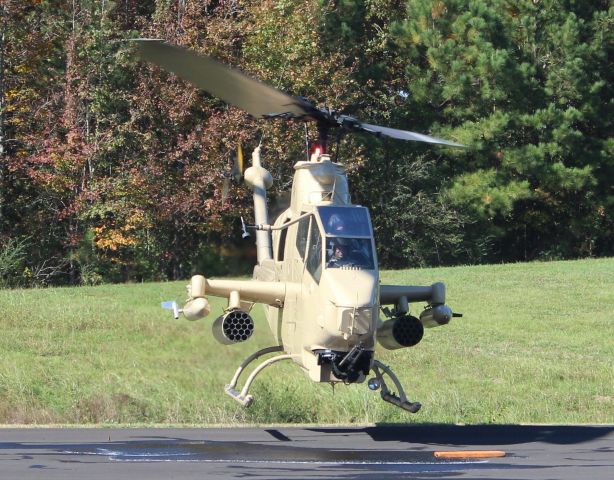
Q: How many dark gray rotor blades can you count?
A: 2